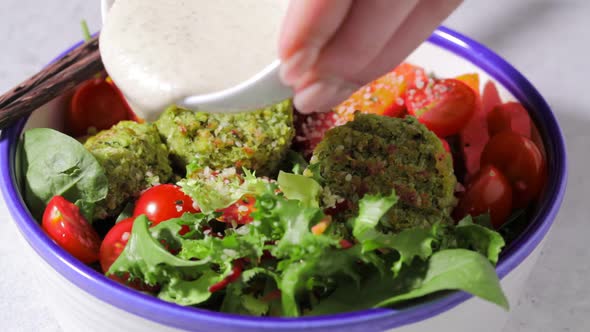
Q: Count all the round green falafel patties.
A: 3